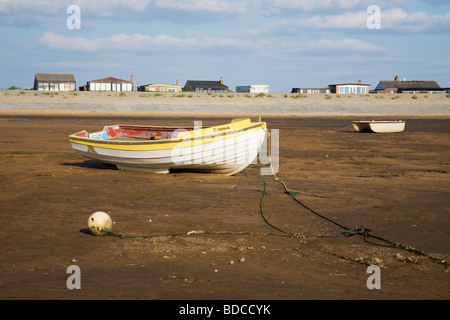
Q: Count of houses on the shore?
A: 8